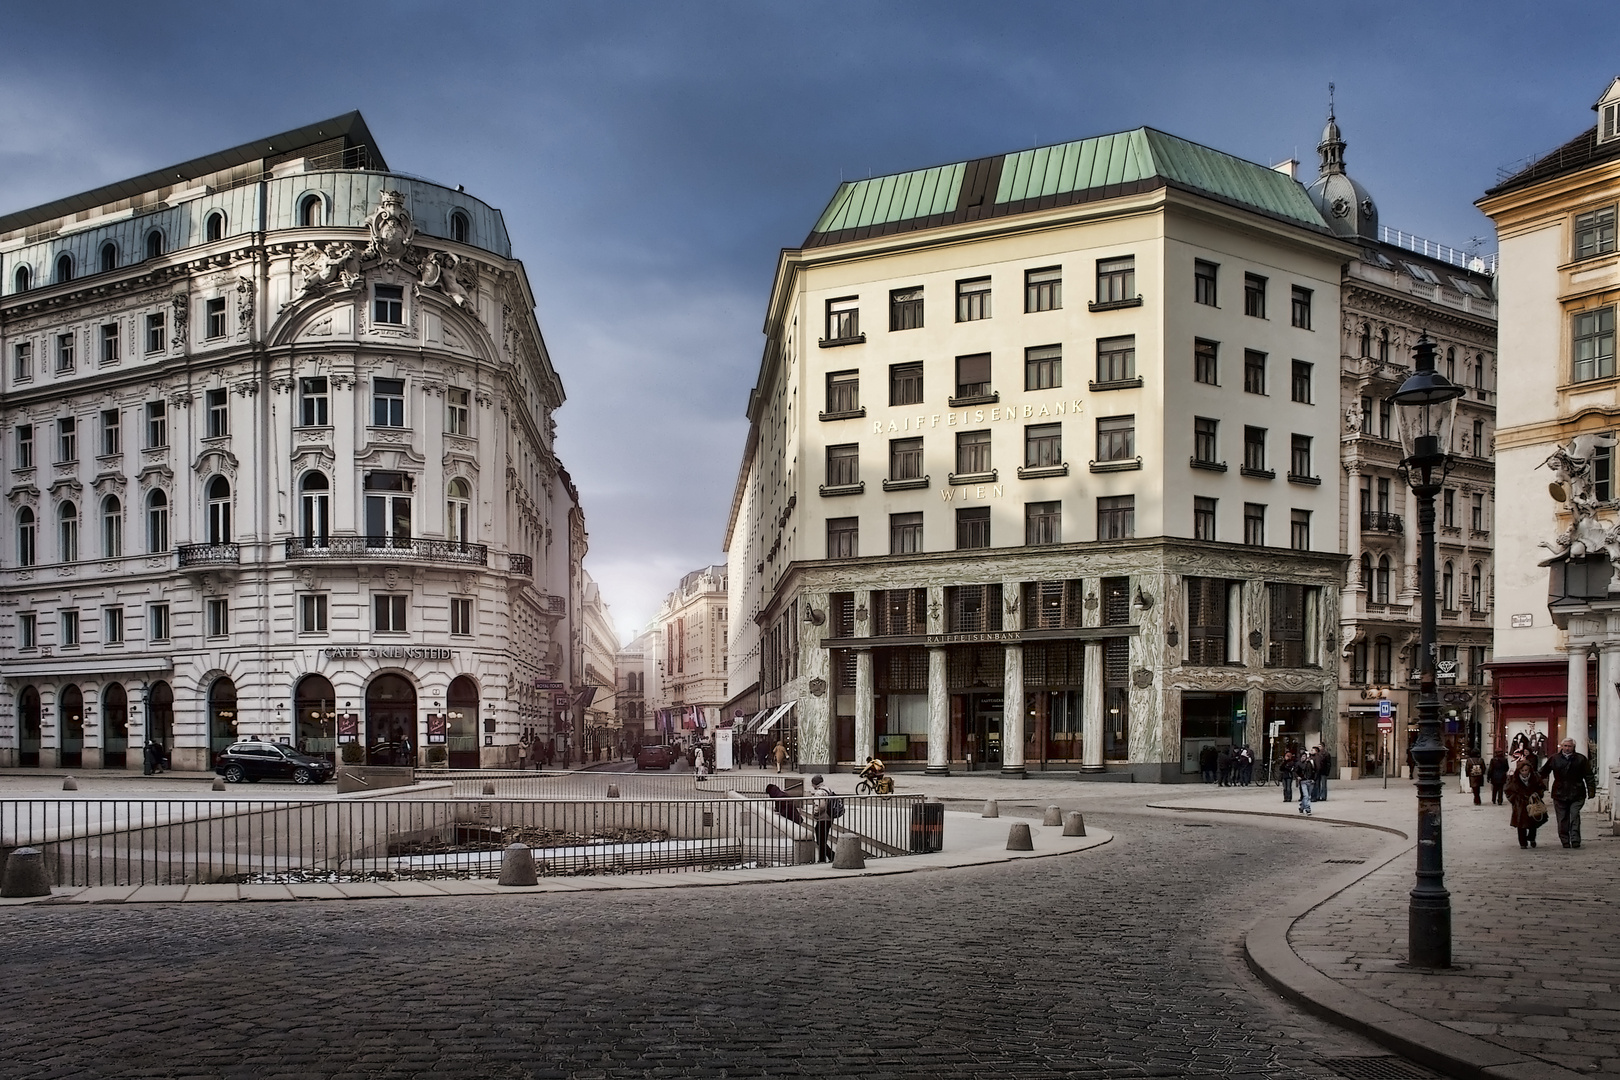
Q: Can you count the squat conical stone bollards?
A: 11